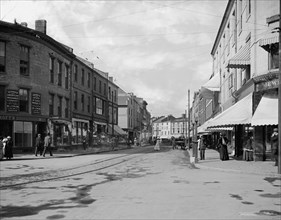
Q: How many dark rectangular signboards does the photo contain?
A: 2